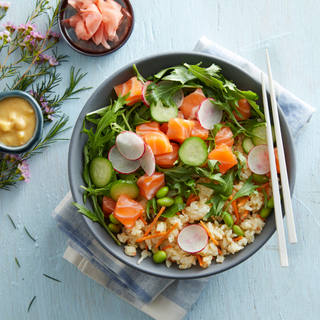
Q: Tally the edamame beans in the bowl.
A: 11